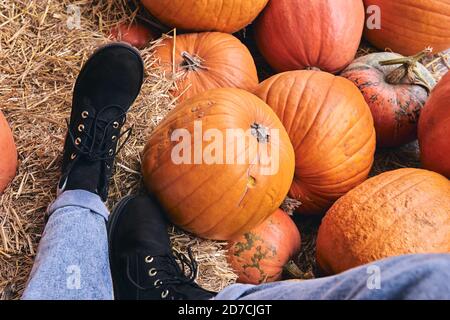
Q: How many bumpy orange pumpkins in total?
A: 1